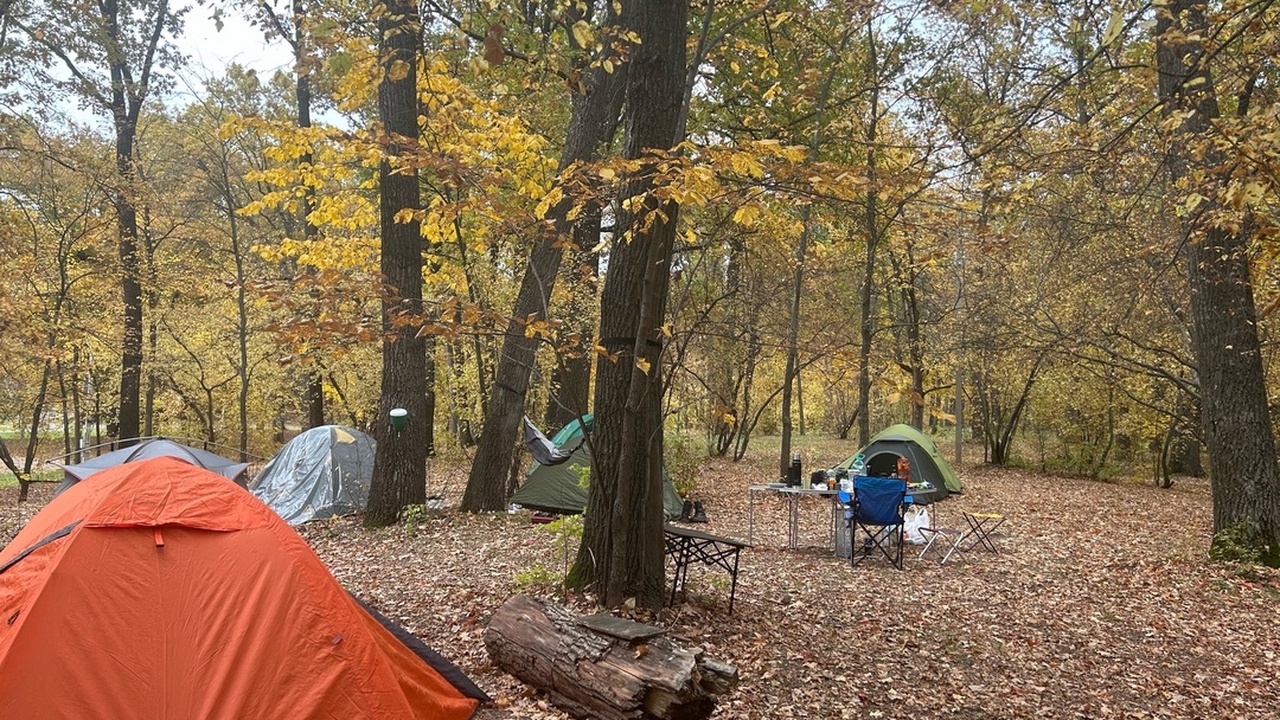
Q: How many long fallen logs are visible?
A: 1